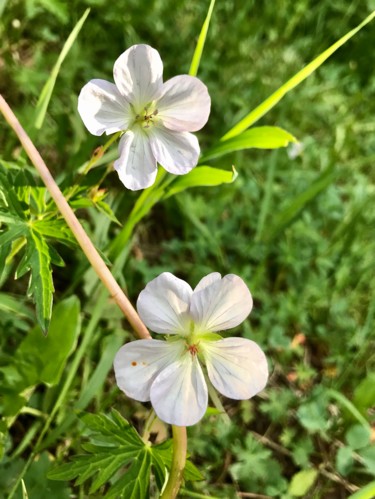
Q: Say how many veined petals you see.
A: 10